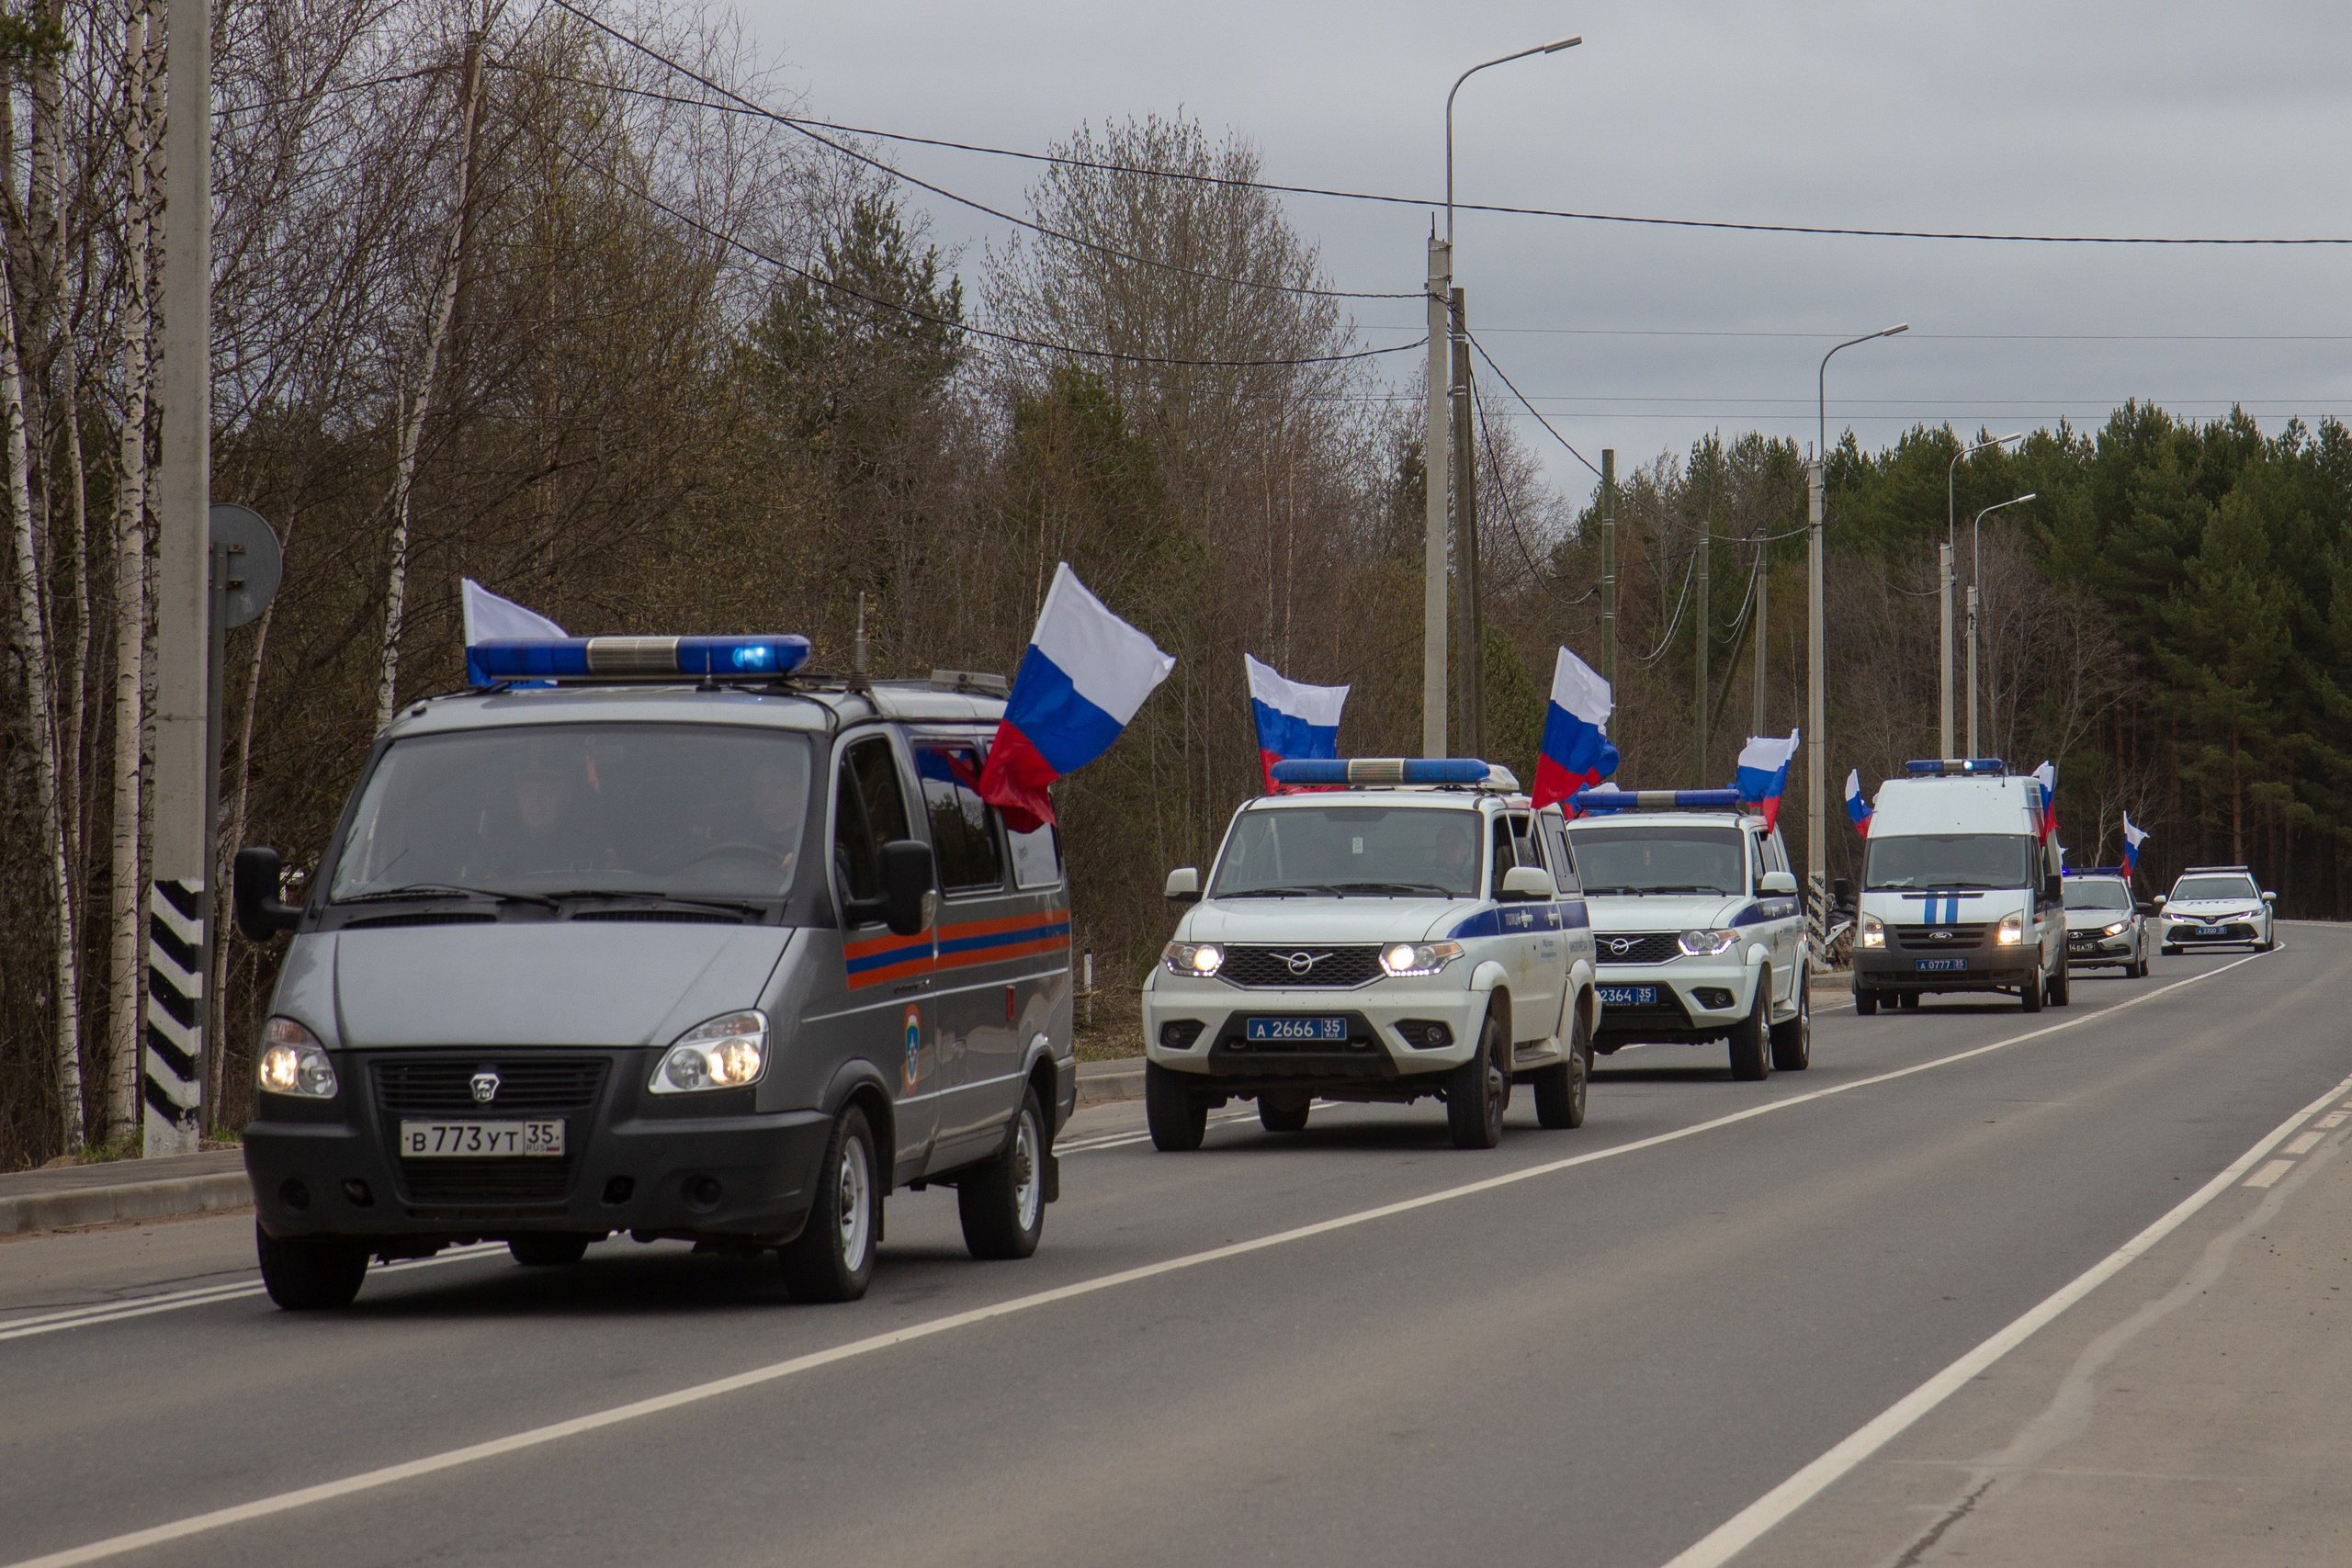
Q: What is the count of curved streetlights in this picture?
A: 4